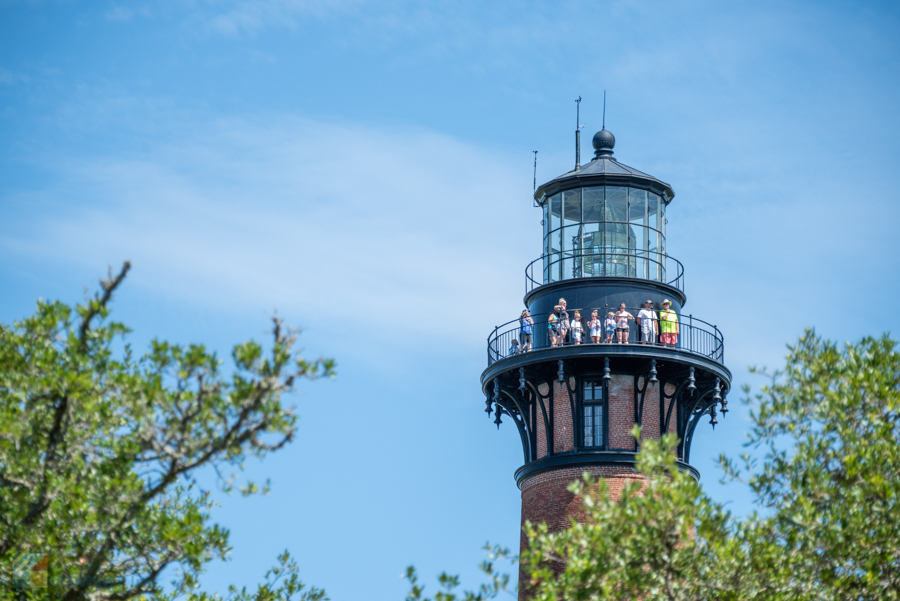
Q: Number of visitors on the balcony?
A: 10